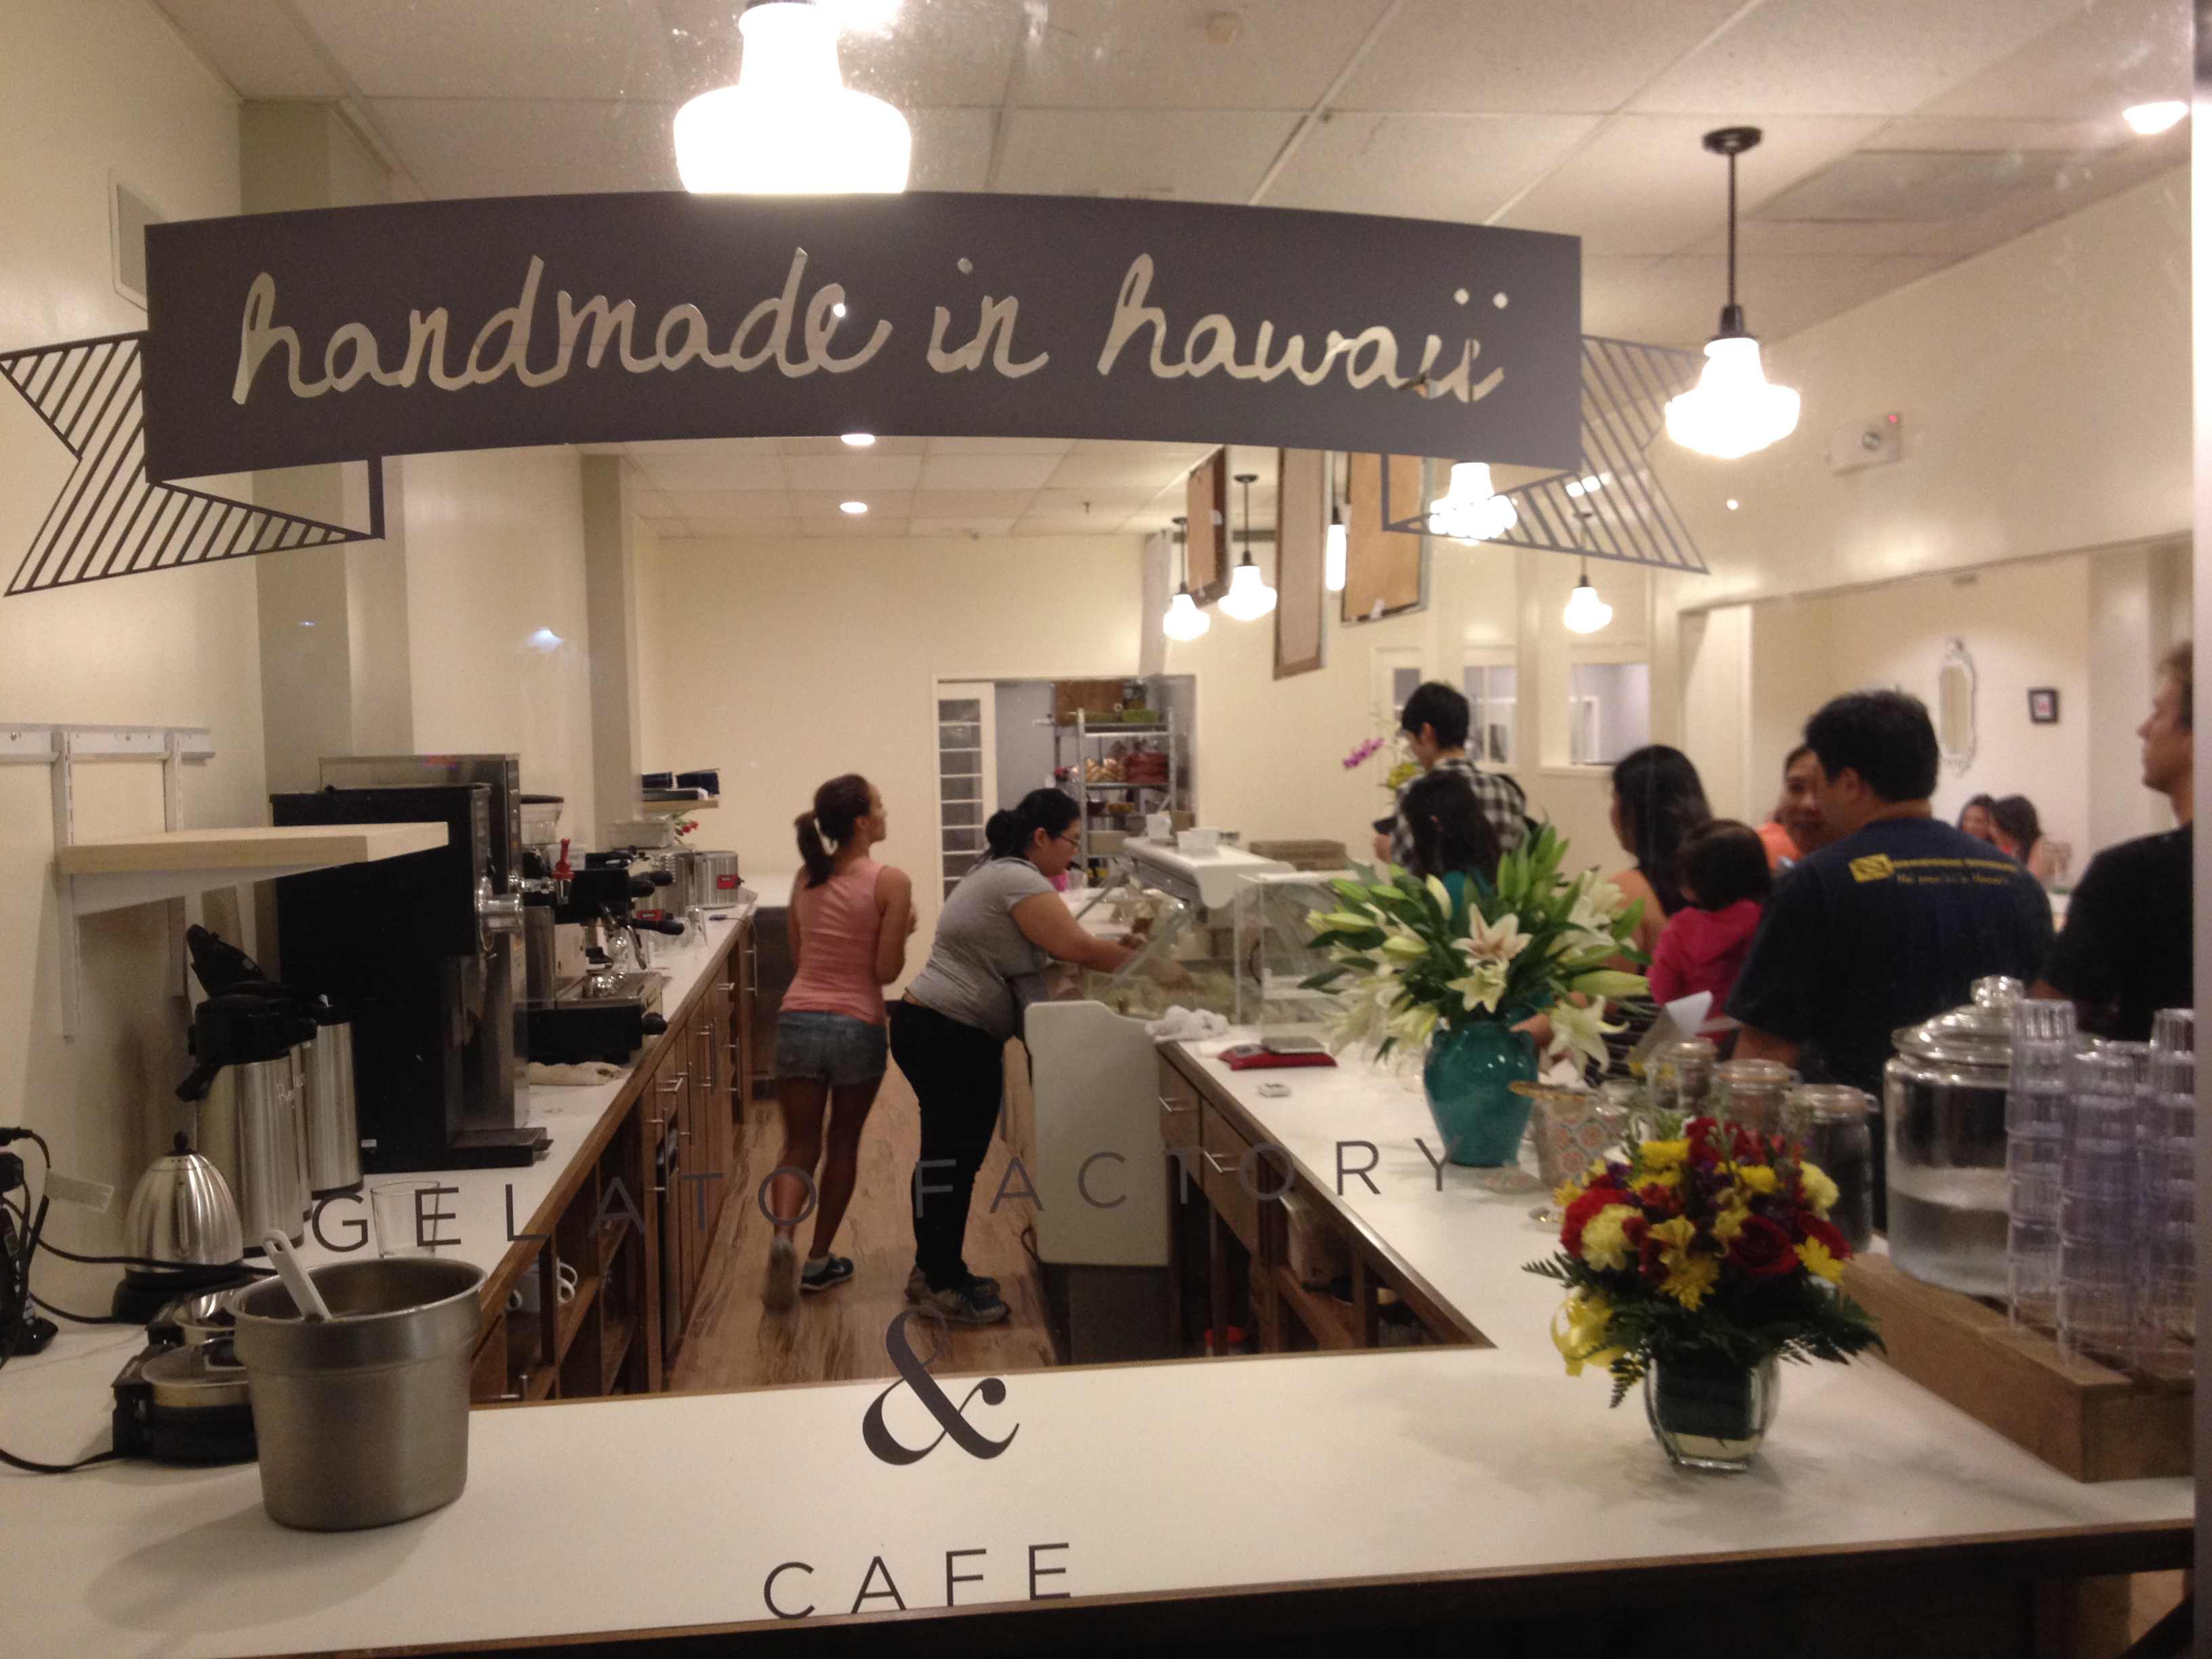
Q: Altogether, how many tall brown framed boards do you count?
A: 3